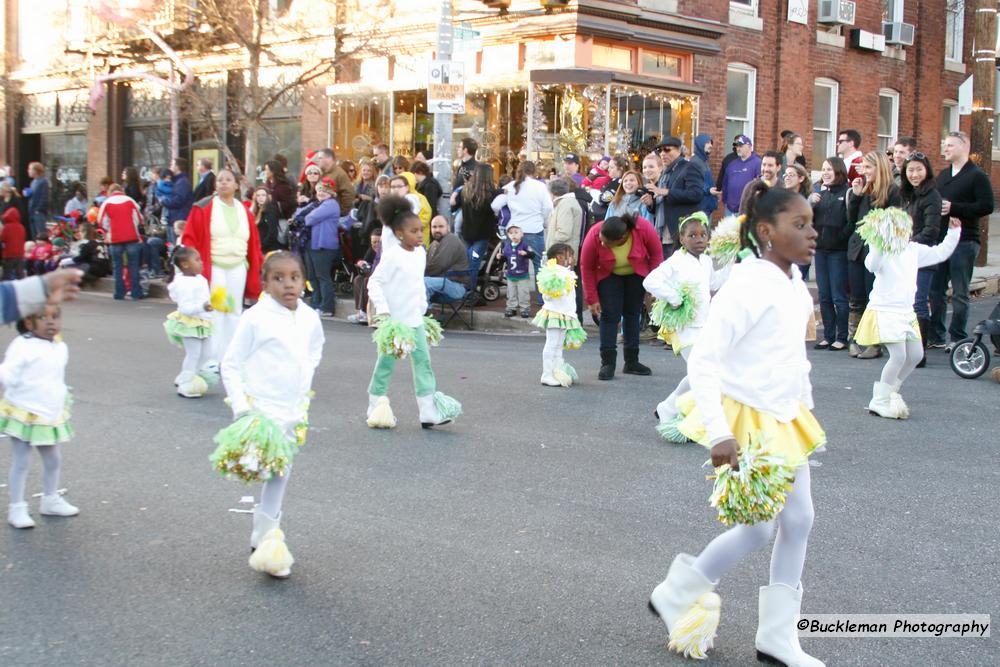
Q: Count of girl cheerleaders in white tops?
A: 8